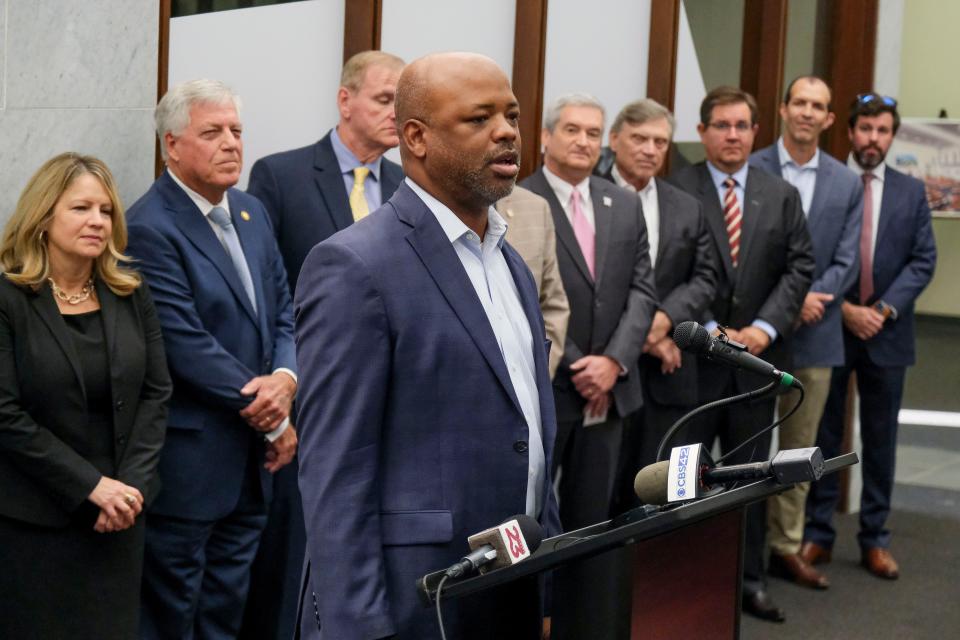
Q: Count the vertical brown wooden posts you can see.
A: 6